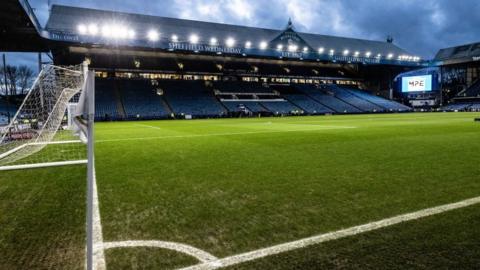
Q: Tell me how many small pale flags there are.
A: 1